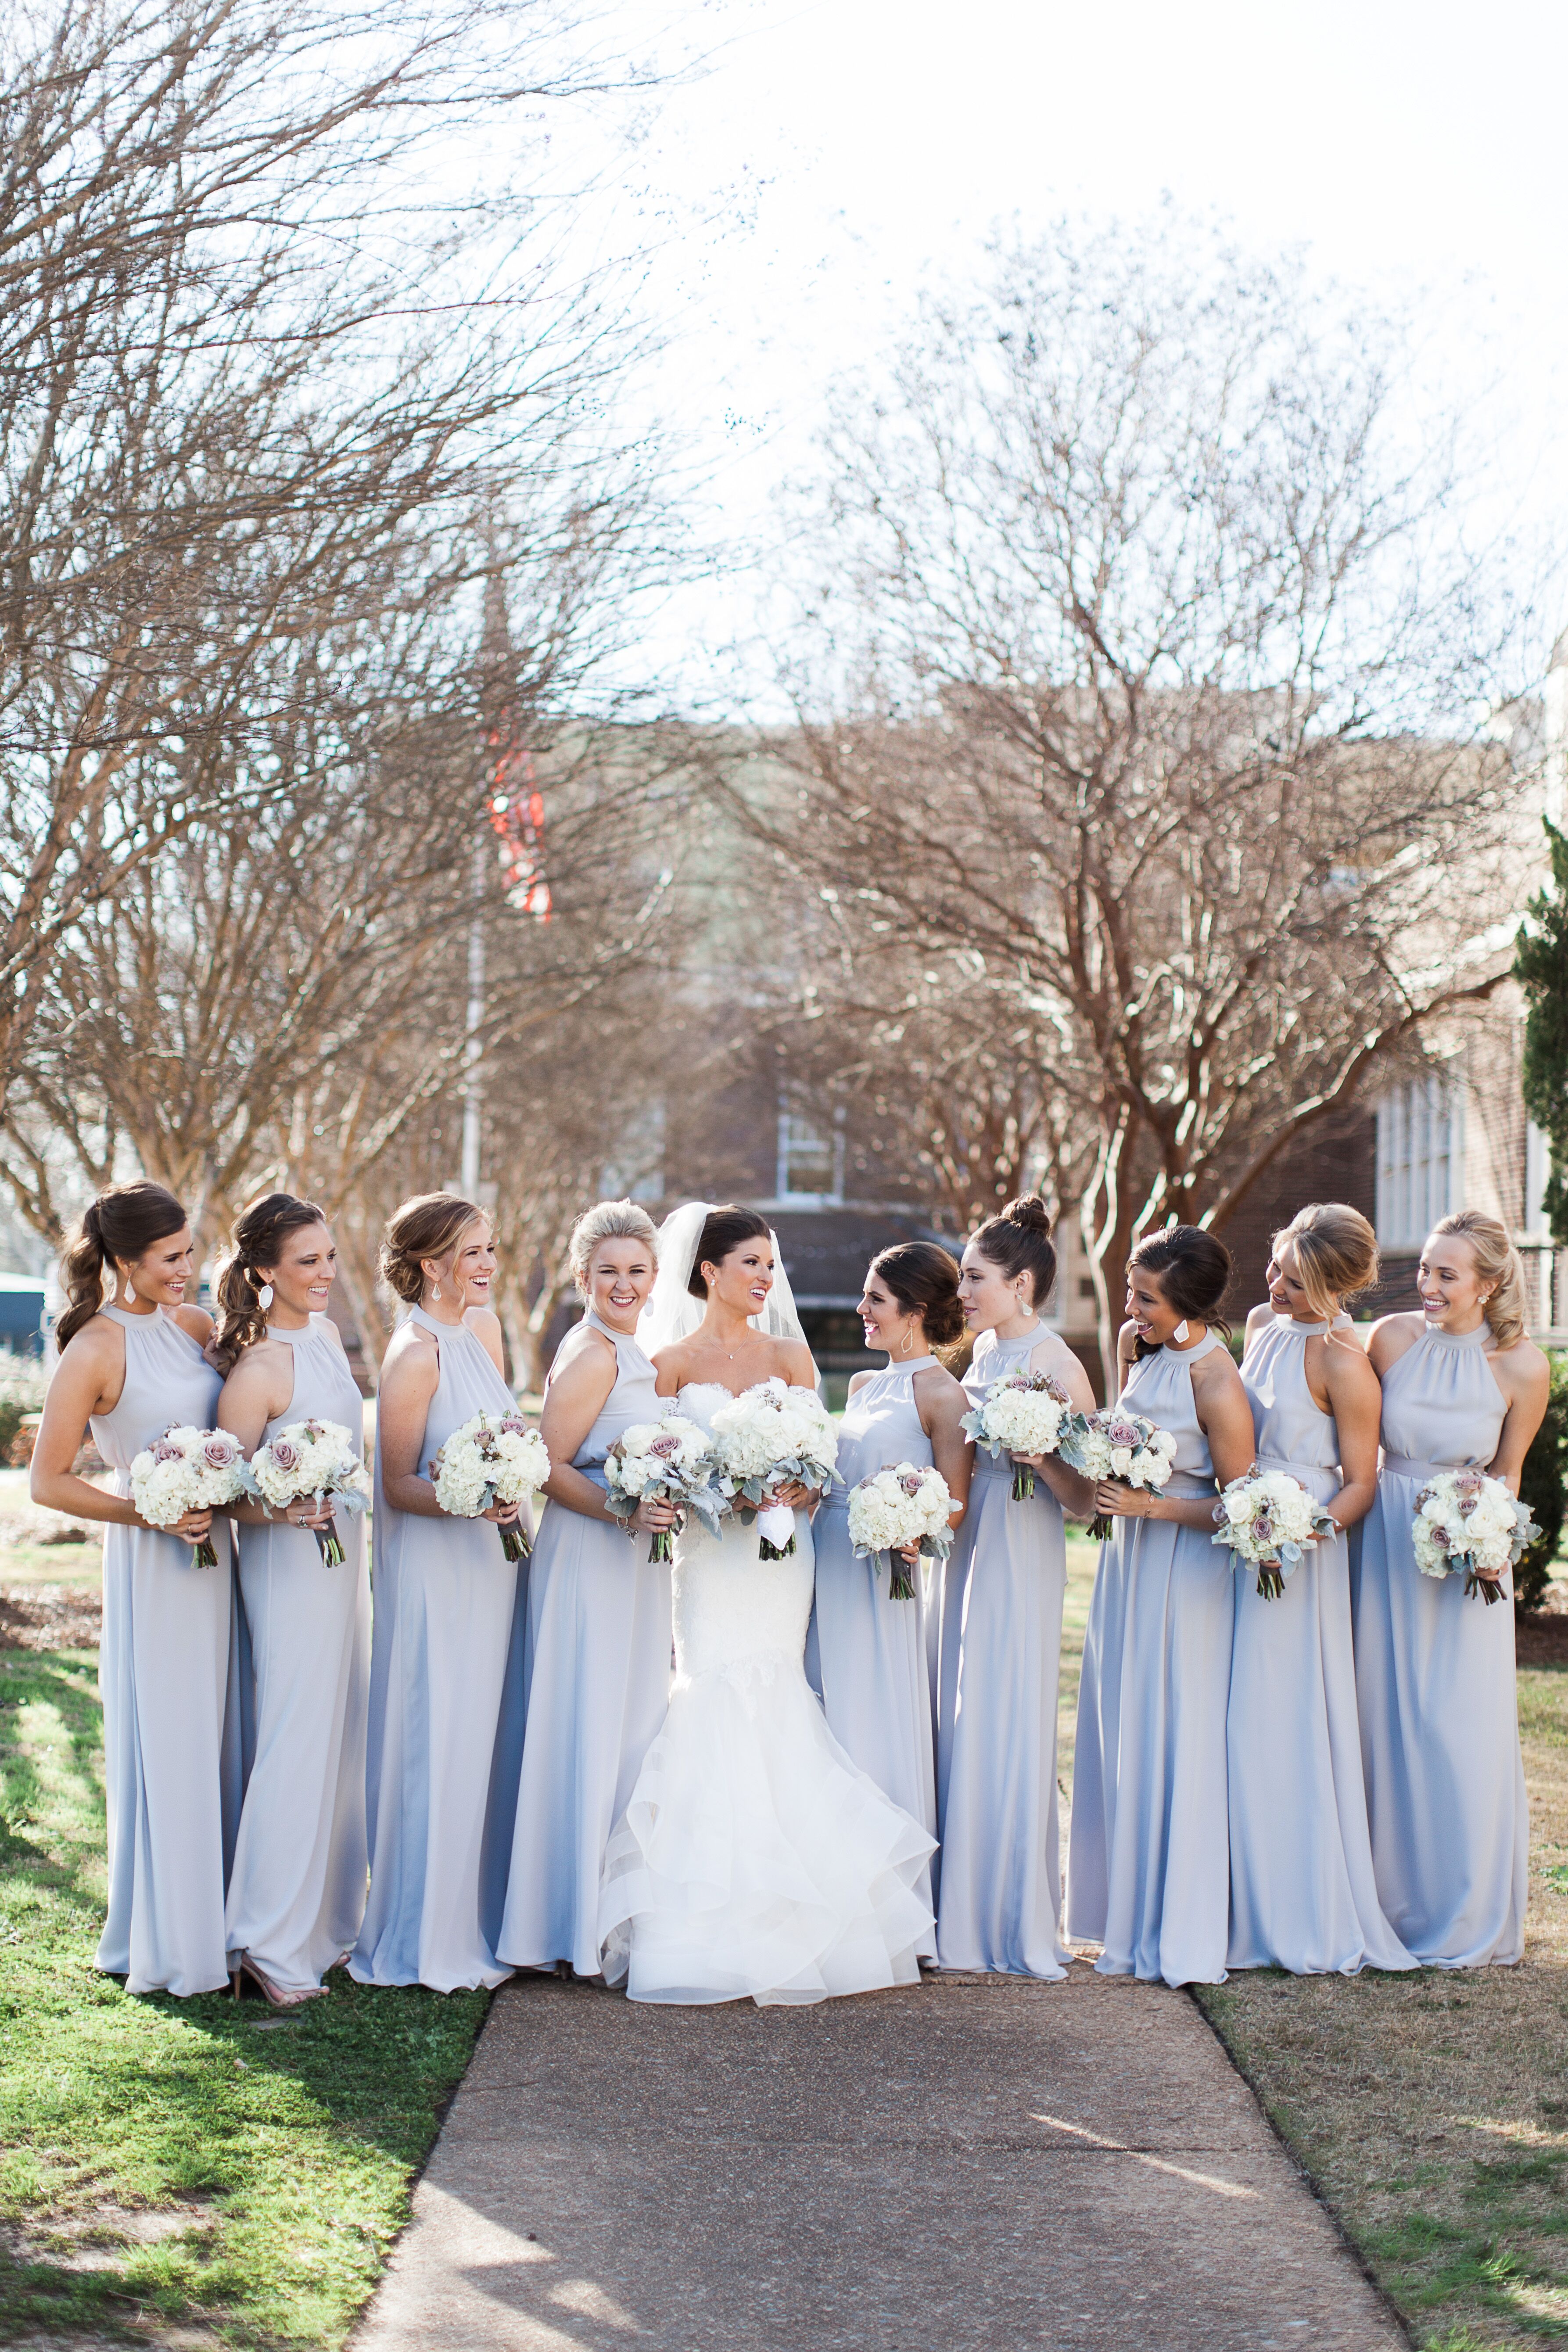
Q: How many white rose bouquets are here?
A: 10